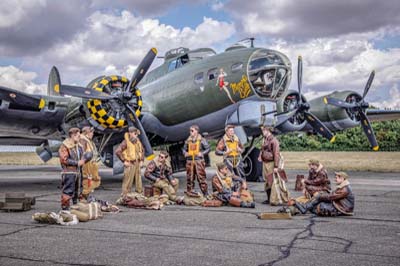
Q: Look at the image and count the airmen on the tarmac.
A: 10